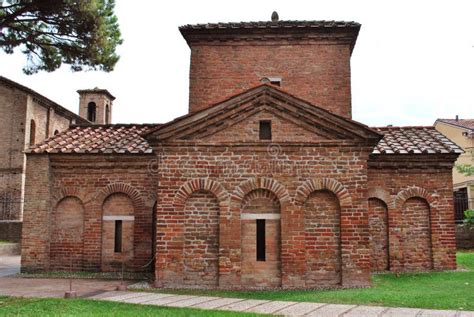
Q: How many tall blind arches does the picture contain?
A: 7